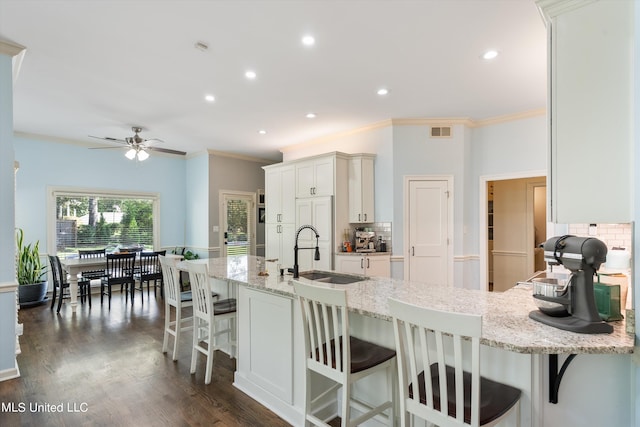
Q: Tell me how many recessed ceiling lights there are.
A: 7